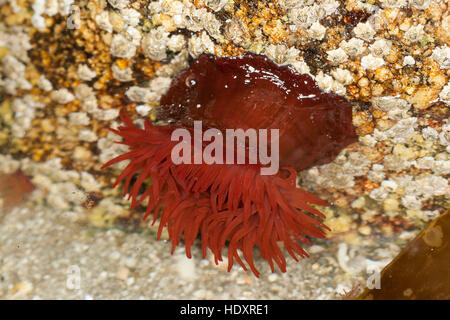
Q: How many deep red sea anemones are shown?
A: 1